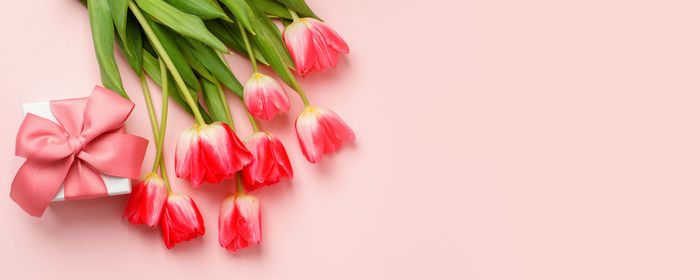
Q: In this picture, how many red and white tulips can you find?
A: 8